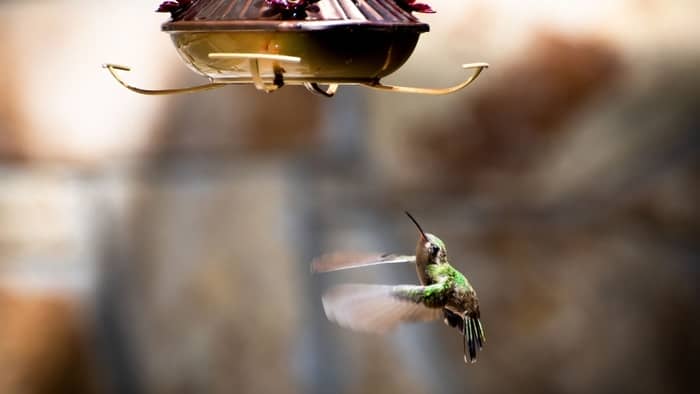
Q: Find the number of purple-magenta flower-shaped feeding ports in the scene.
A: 3